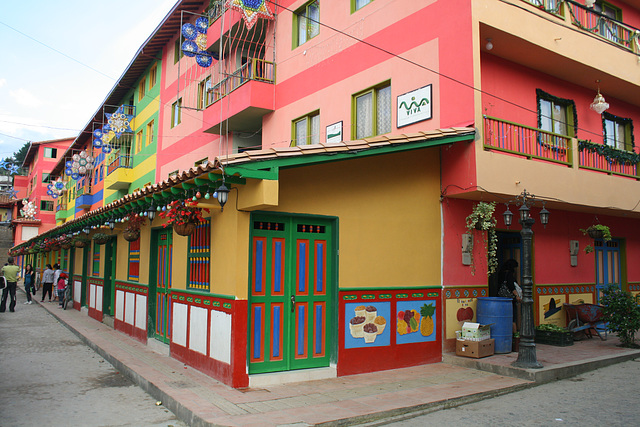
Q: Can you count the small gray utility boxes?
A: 2